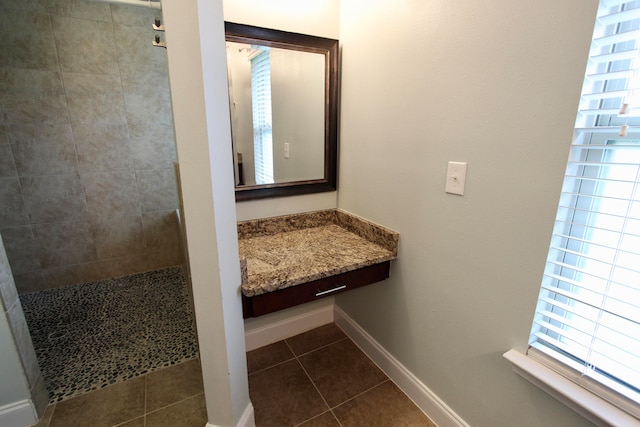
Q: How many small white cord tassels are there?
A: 2